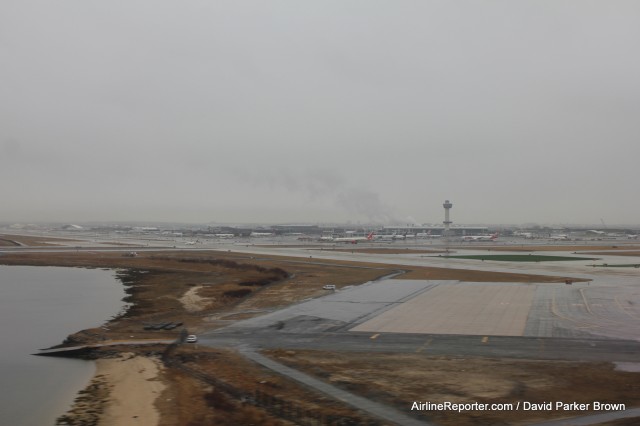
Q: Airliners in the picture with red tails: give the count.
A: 2